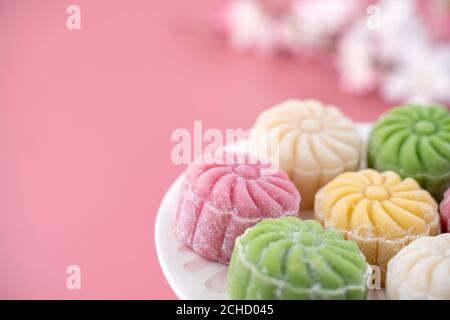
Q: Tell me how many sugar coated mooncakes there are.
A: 7